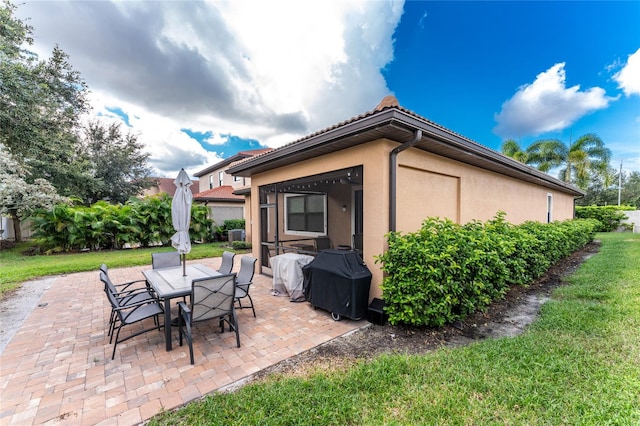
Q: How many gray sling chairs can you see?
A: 6